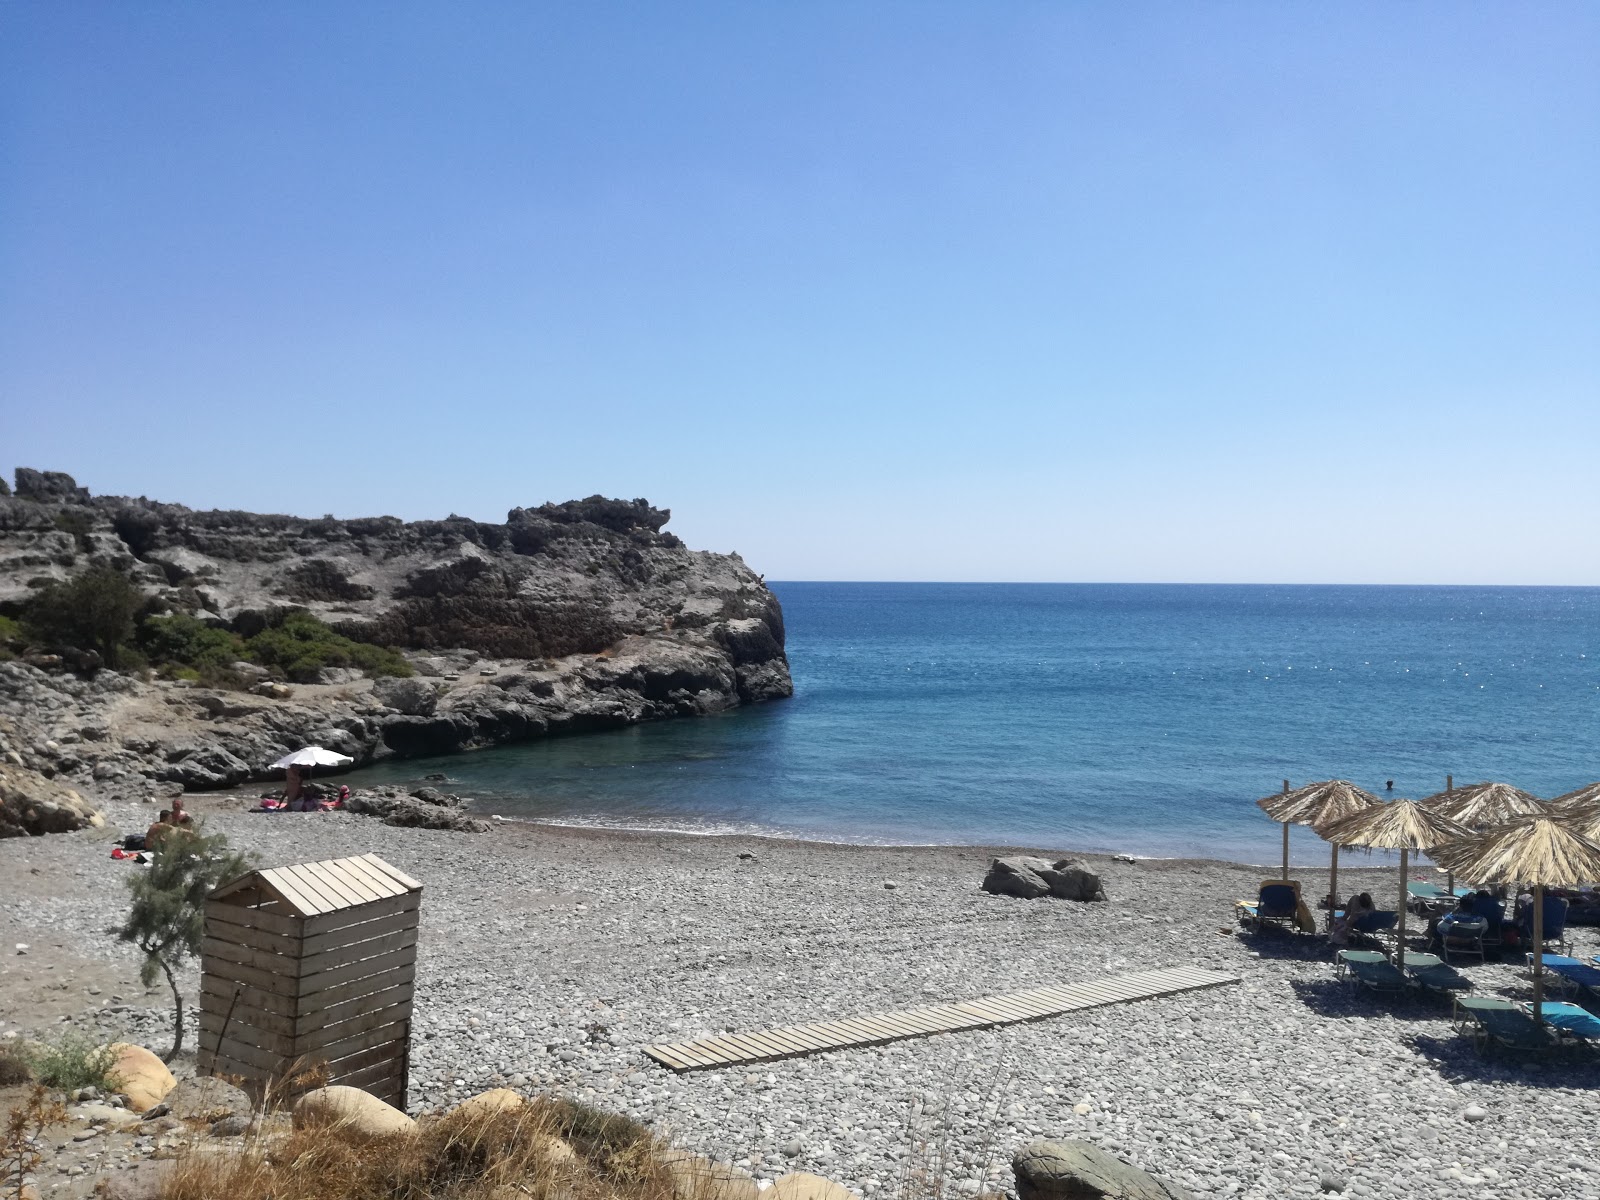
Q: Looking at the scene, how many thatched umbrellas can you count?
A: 6